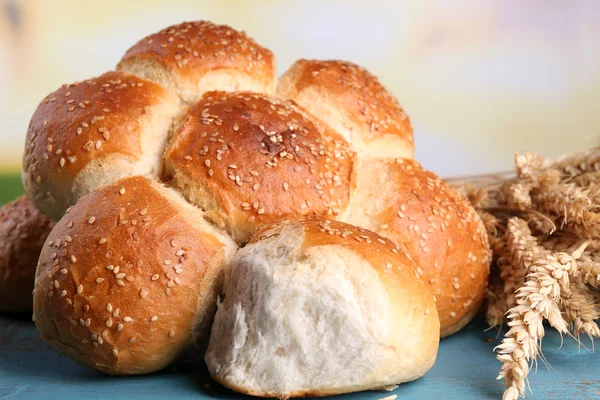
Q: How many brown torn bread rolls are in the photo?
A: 1